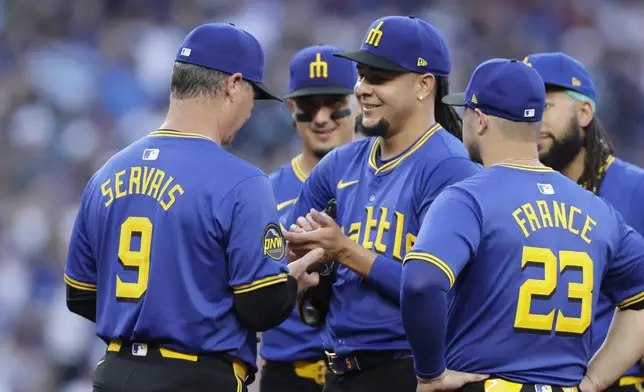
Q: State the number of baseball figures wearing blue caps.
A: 5